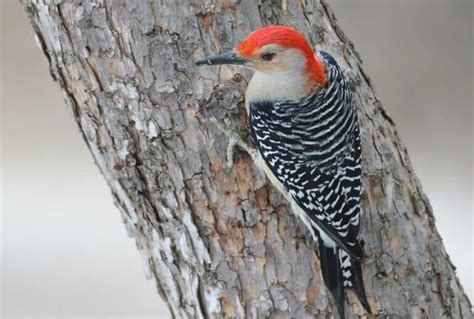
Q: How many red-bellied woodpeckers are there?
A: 1